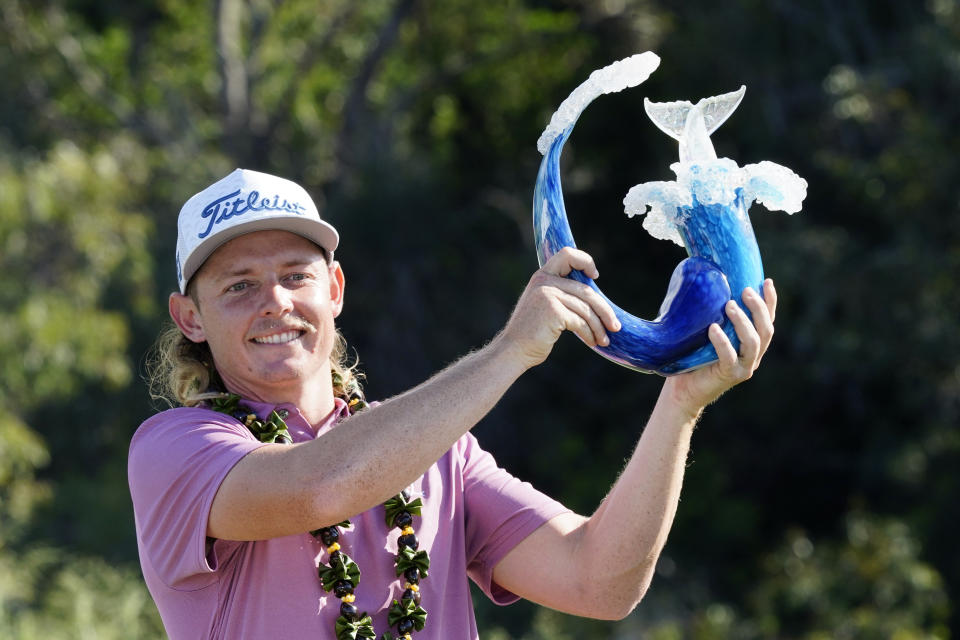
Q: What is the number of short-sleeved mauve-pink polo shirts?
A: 1